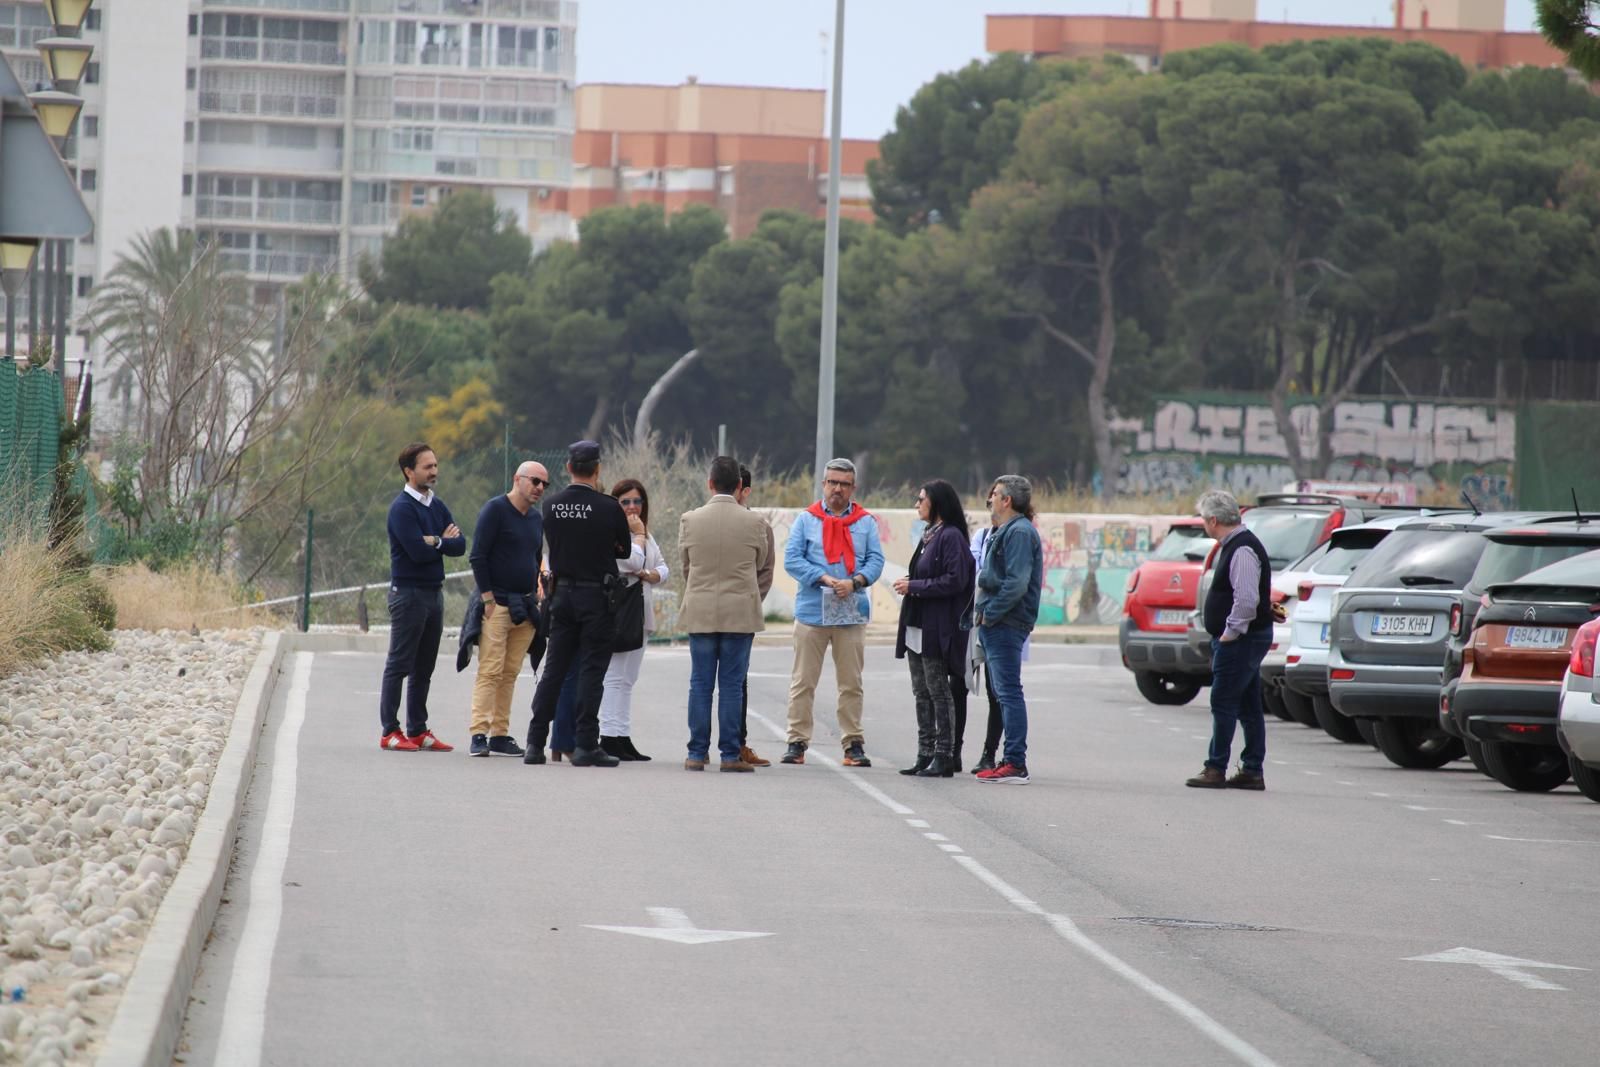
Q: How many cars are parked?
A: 8